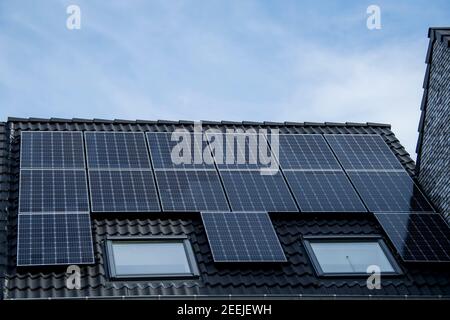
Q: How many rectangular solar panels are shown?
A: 15